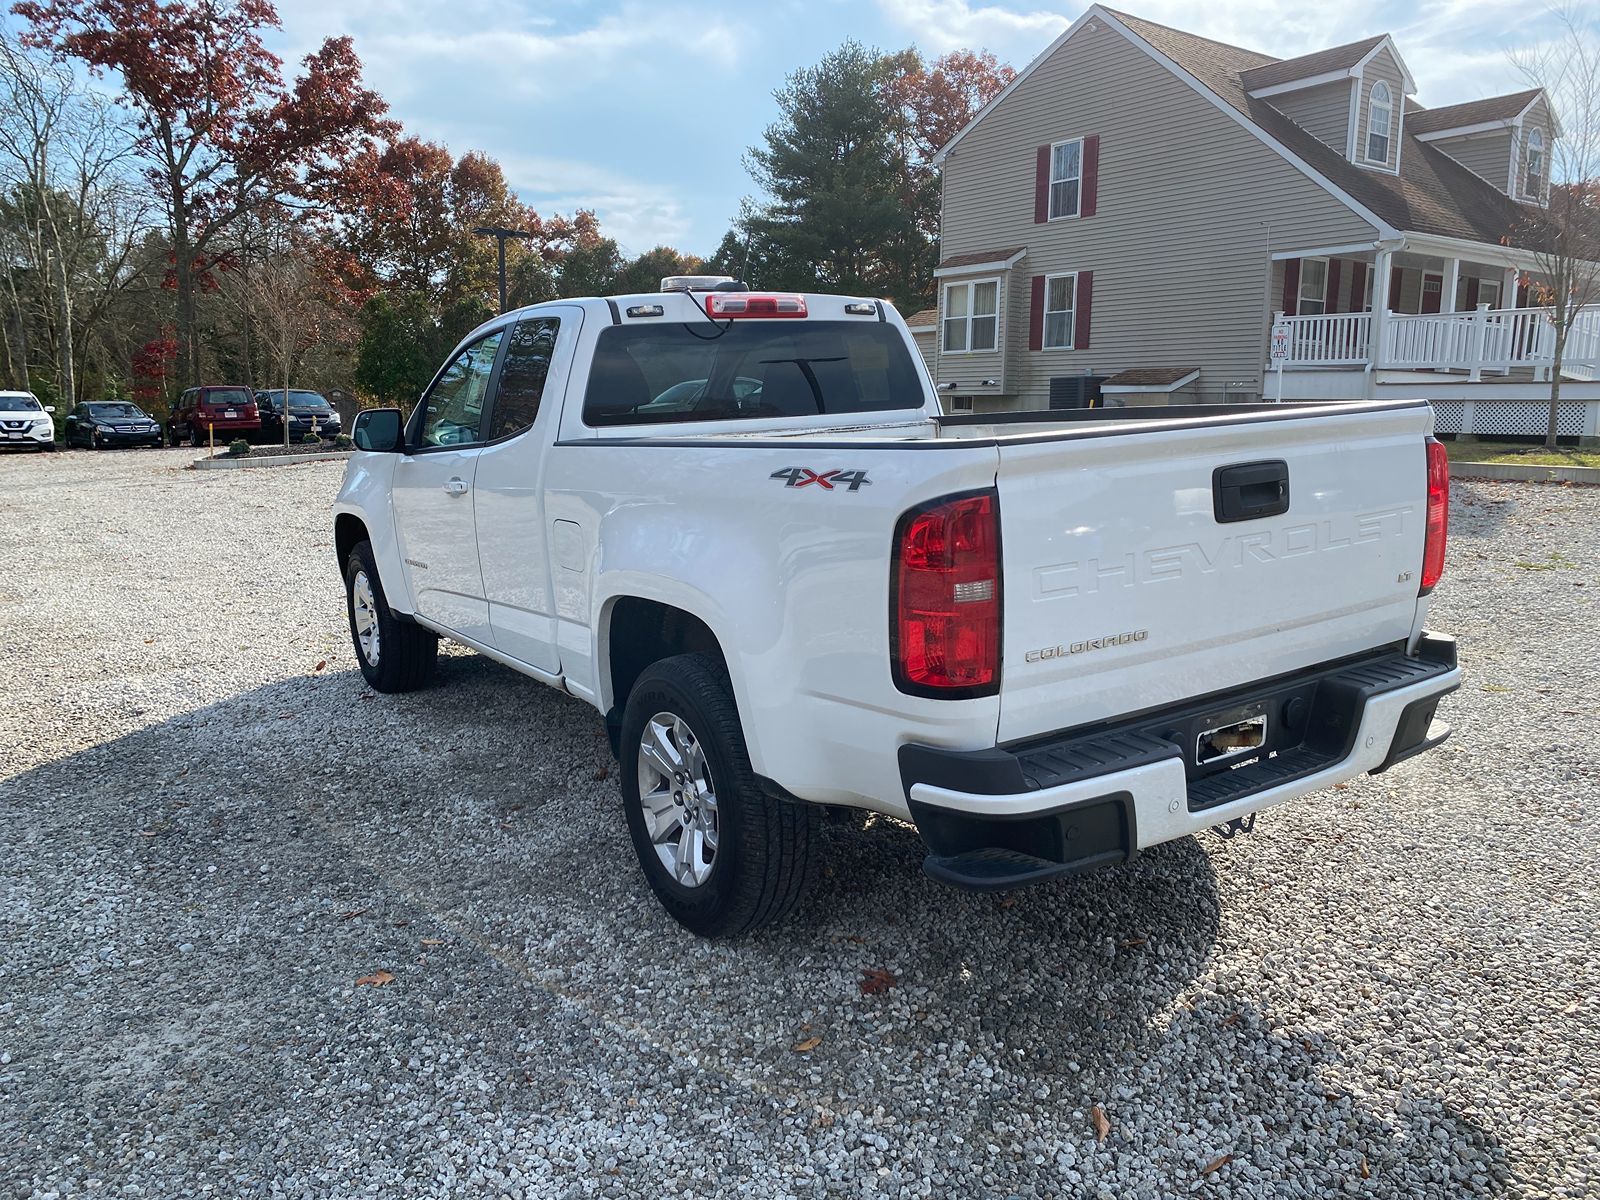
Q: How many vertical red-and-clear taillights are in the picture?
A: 2